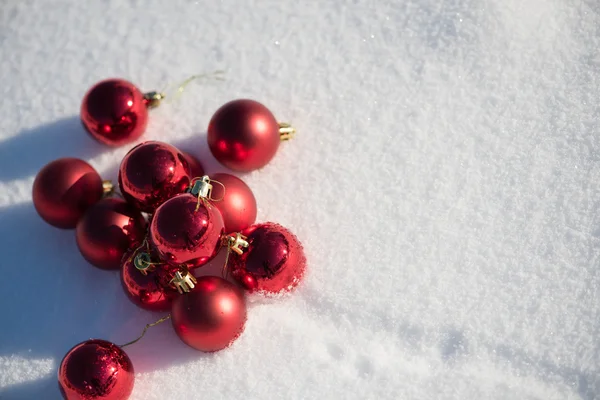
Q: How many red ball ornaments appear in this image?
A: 12